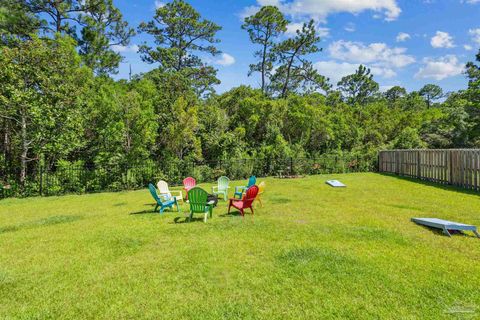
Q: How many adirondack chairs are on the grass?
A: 8